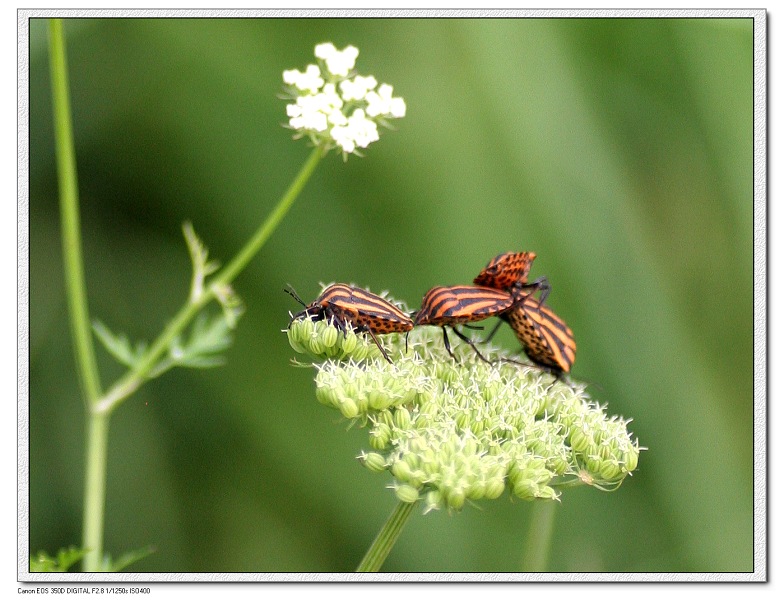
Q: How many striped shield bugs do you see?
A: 4